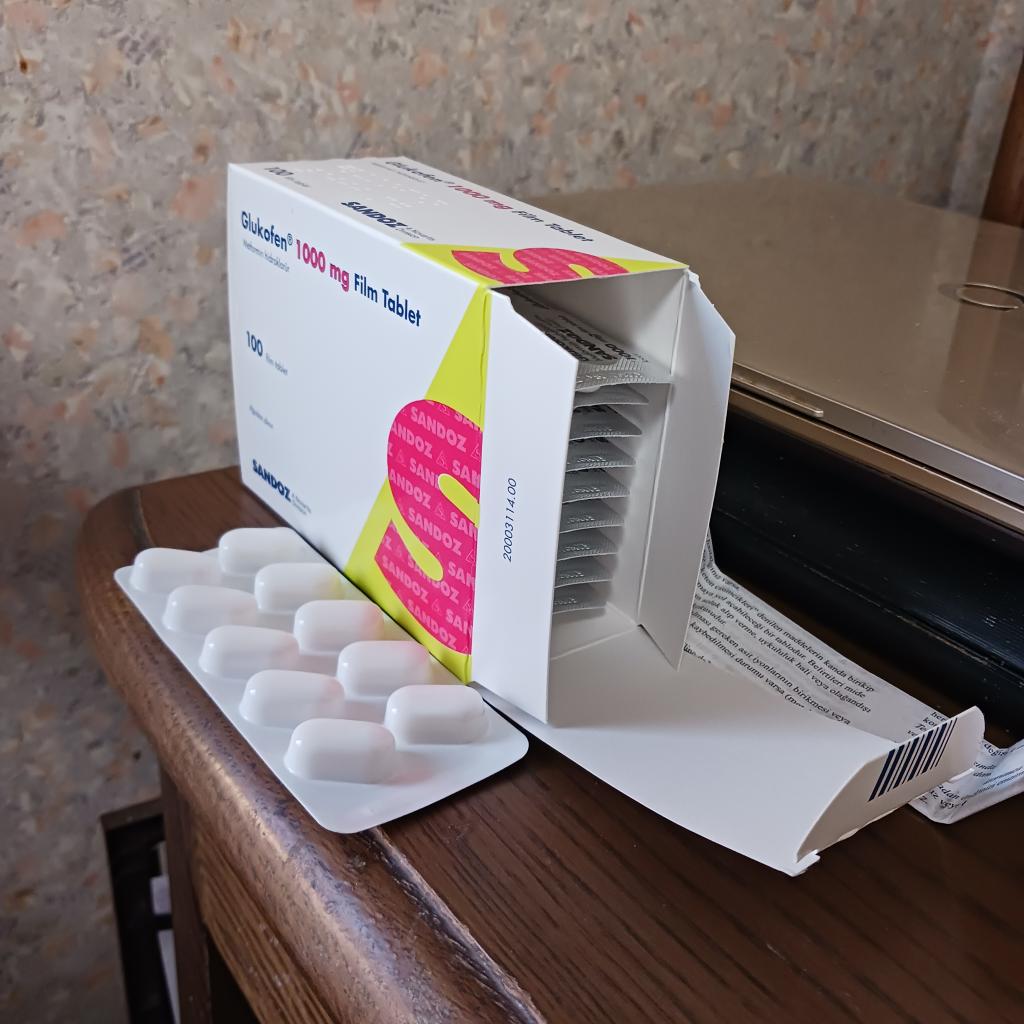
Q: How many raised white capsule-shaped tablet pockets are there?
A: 10